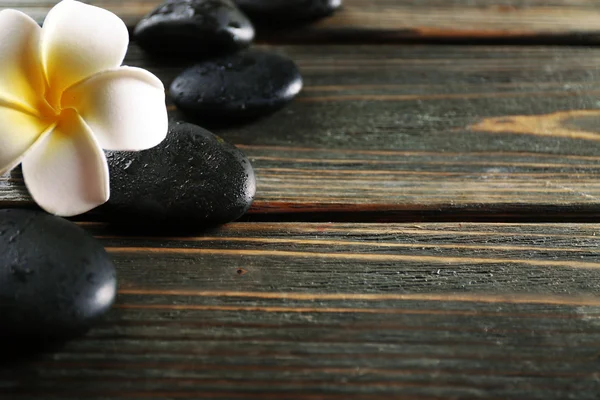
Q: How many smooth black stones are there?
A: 5